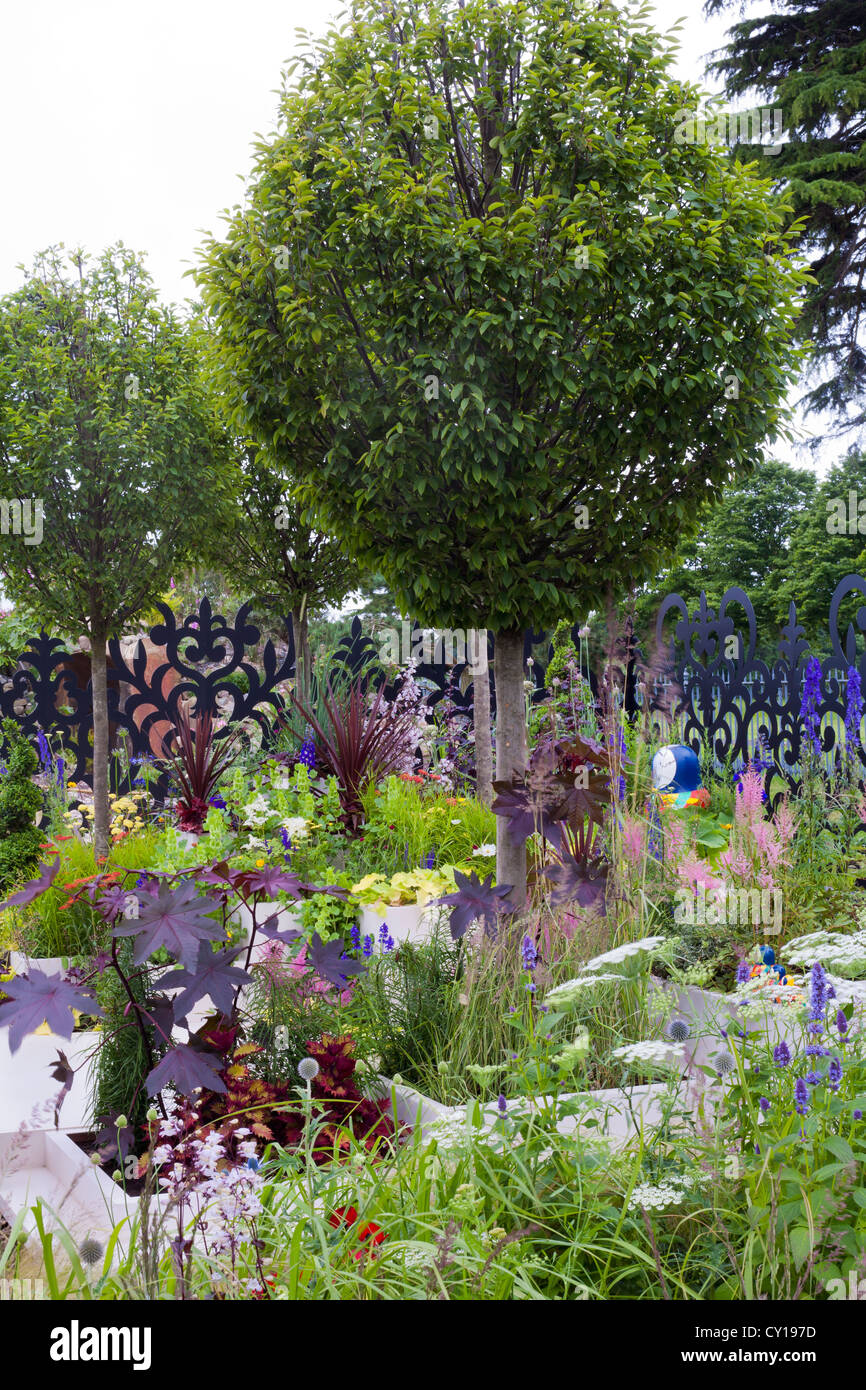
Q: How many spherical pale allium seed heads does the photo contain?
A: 4